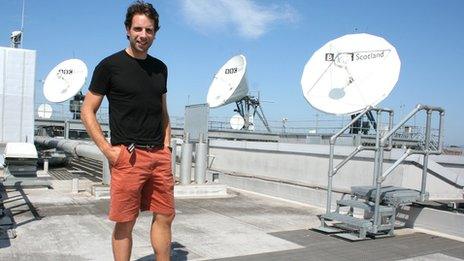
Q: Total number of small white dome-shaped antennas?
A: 2